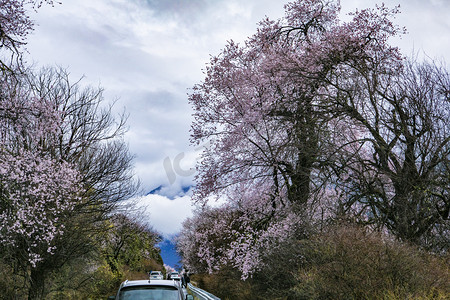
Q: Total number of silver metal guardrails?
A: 1